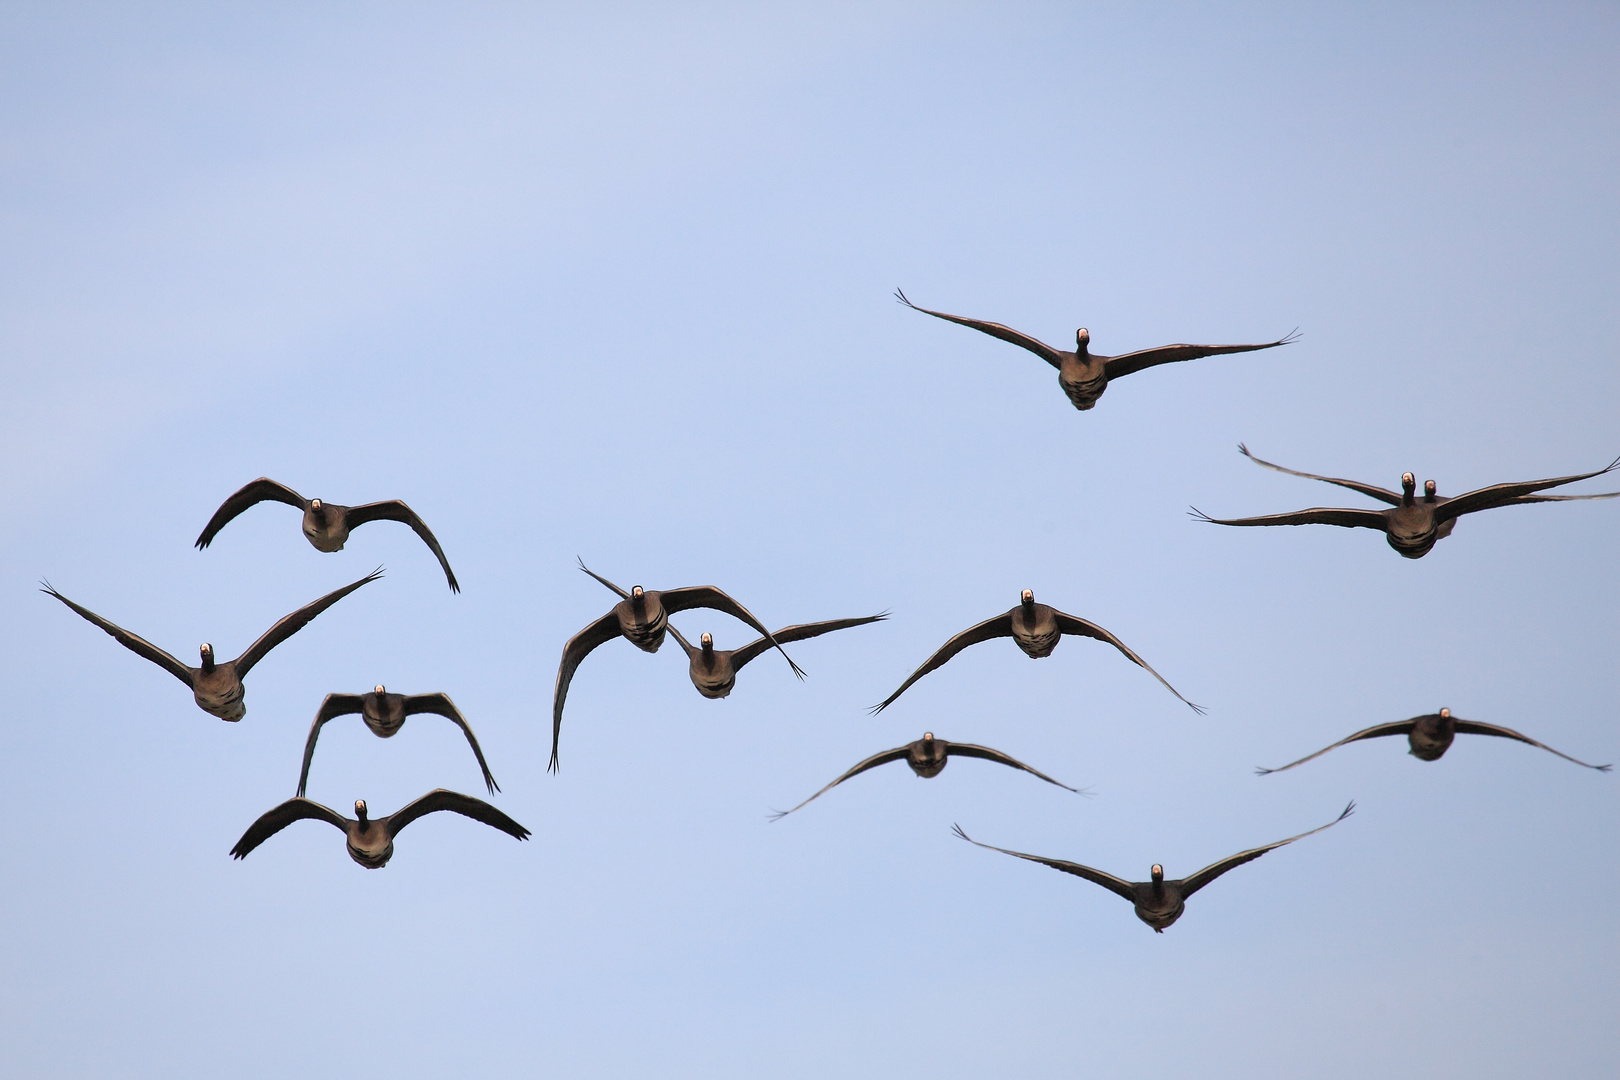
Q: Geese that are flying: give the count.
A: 13